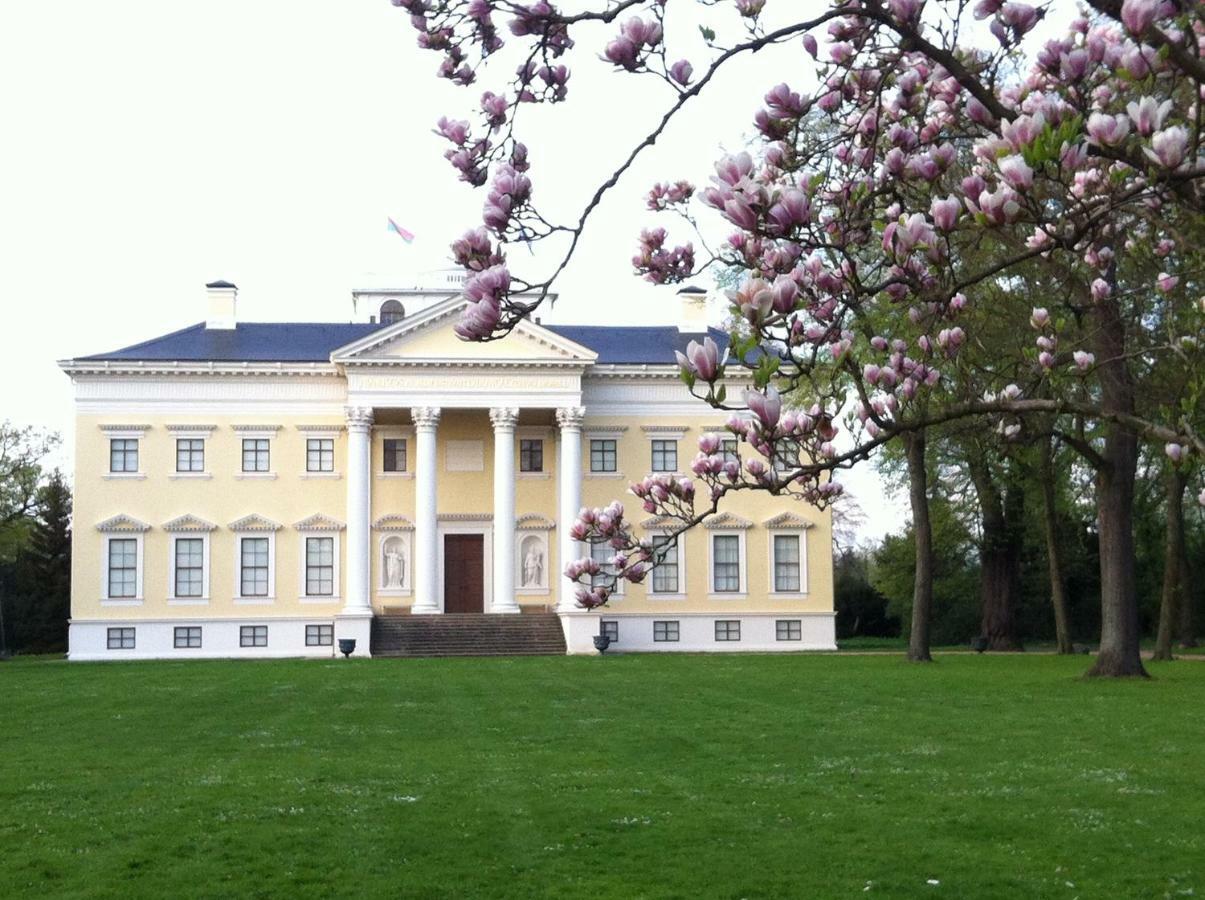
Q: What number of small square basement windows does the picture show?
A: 8